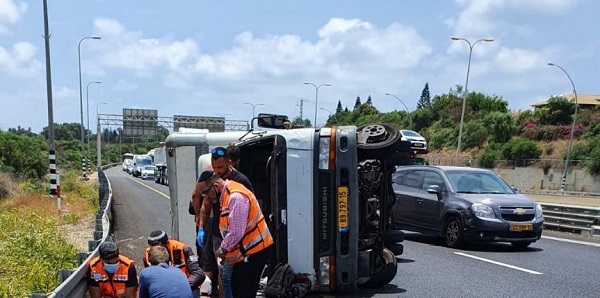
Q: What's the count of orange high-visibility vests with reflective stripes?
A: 3